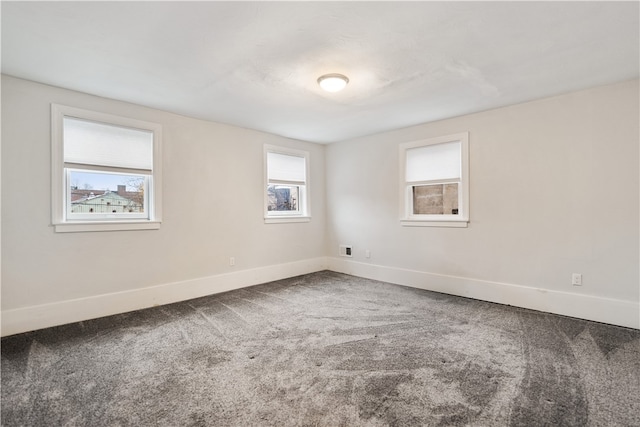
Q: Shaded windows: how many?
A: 3